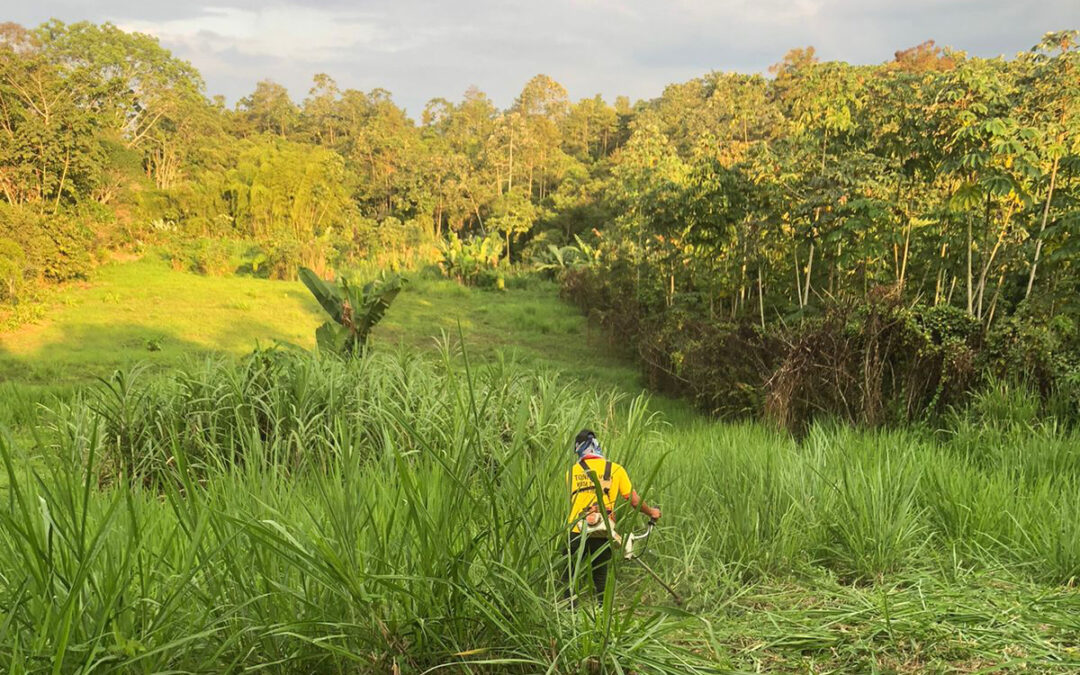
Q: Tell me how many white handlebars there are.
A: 1